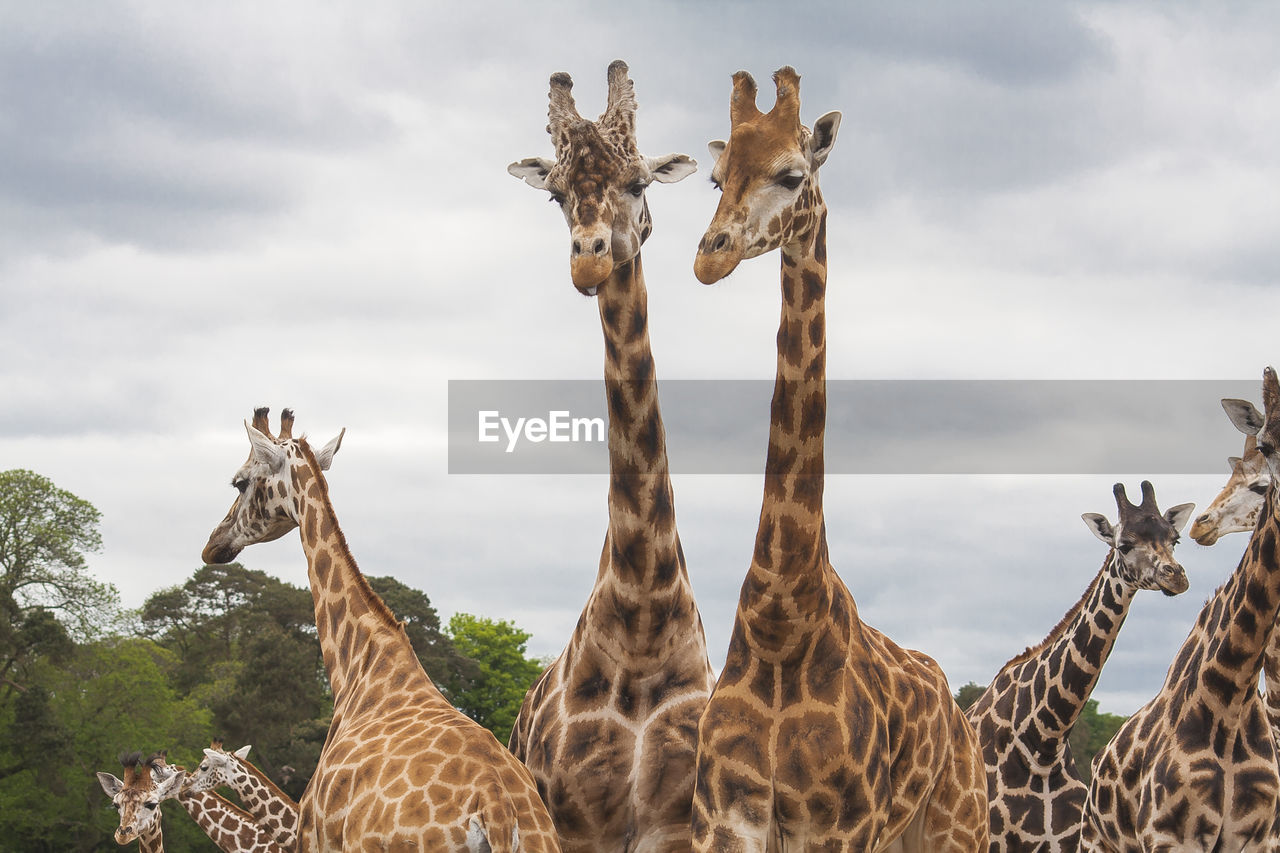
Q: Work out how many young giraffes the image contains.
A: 3